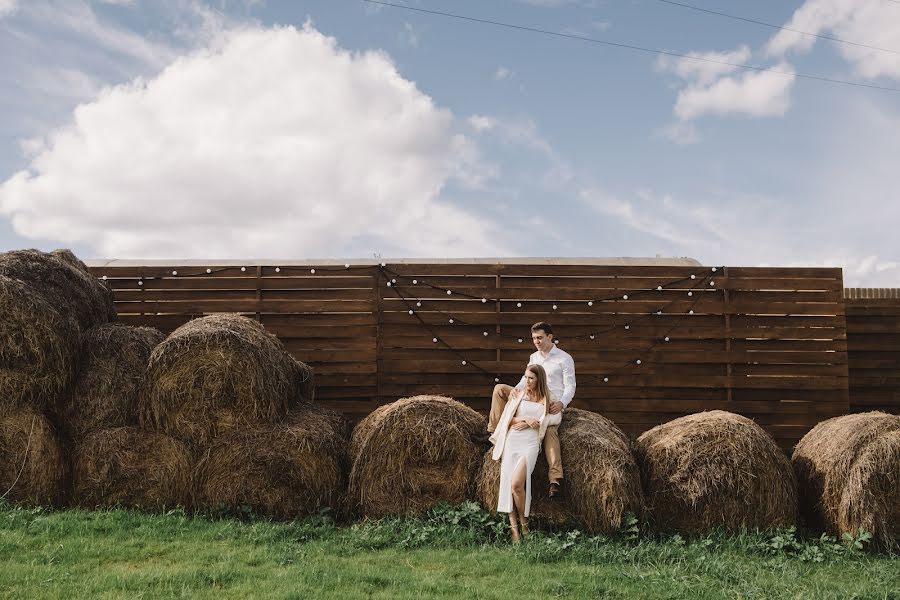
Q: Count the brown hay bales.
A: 11